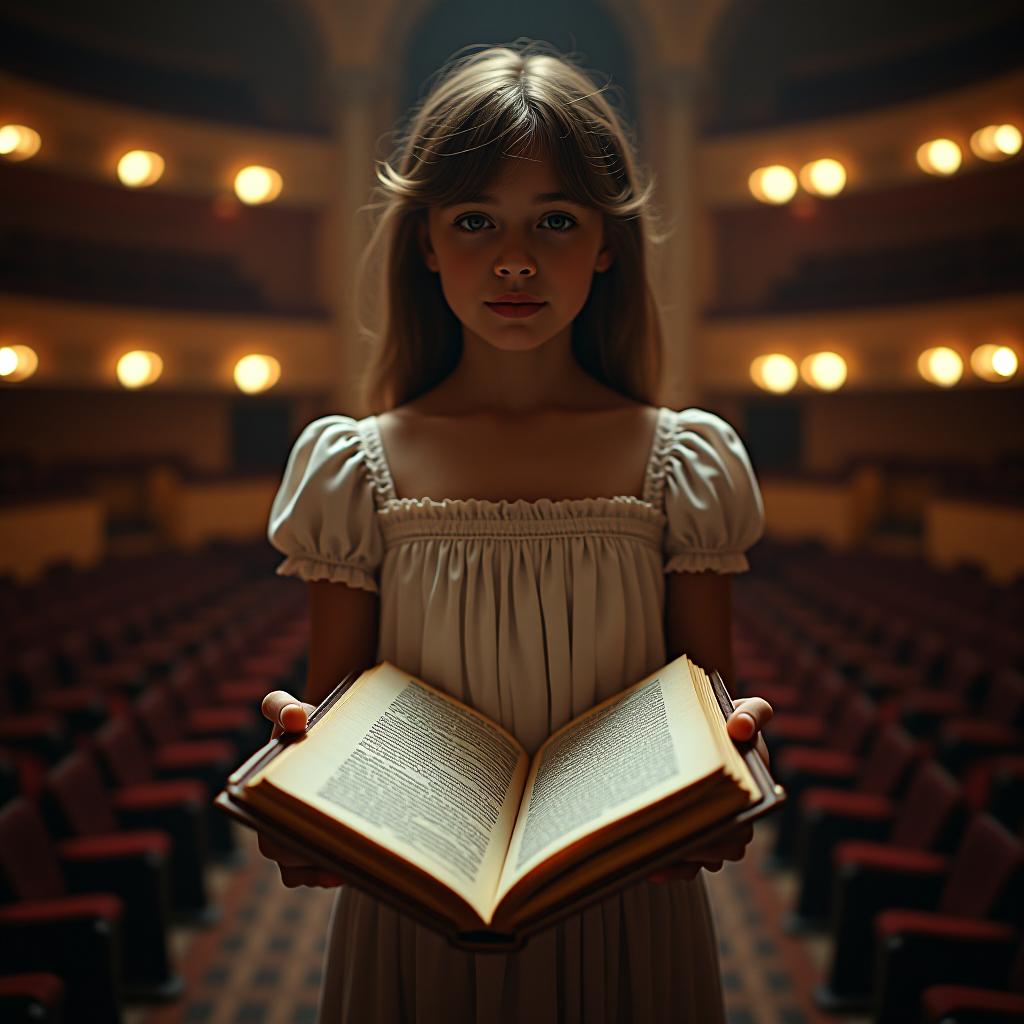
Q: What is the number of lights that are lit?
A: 14